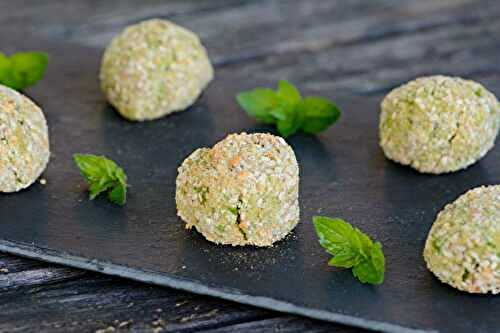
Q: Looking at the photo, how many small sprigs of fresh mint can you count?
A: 4